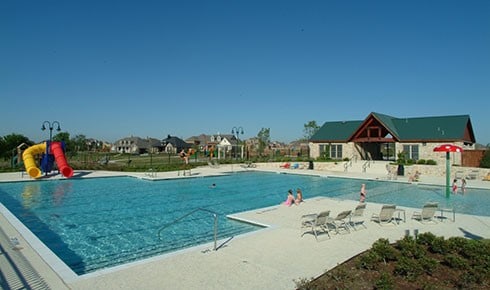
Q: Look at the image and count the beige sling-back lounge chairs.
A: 5